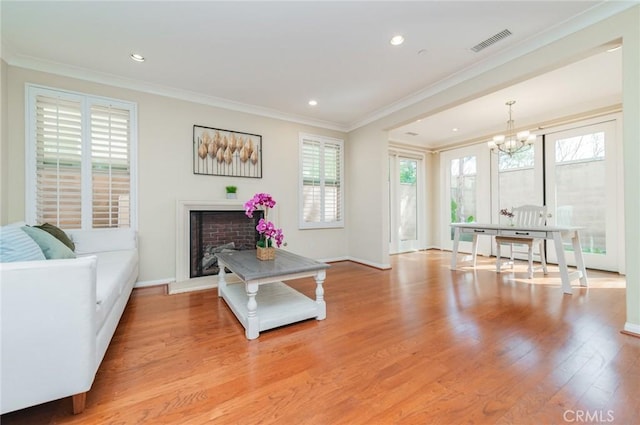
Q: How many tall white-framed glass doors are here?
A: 4